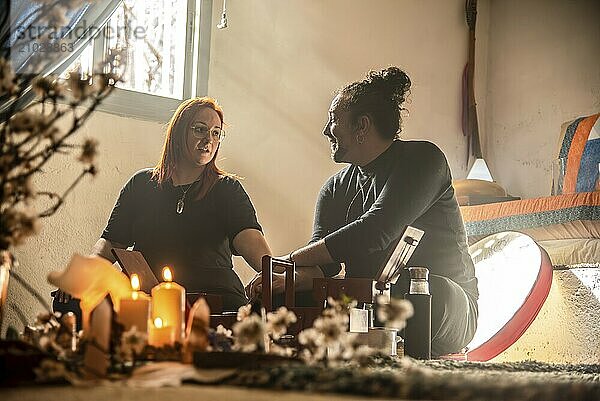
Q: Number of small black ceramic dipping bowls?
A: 0